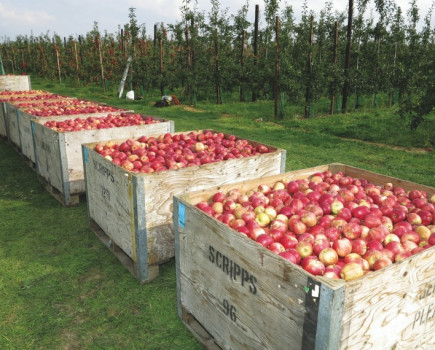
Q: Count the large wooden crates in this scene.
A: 8